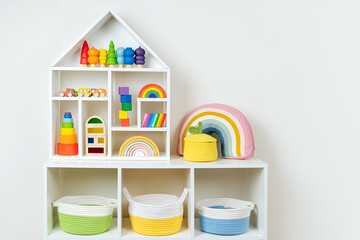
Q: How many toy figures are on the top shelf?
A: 7